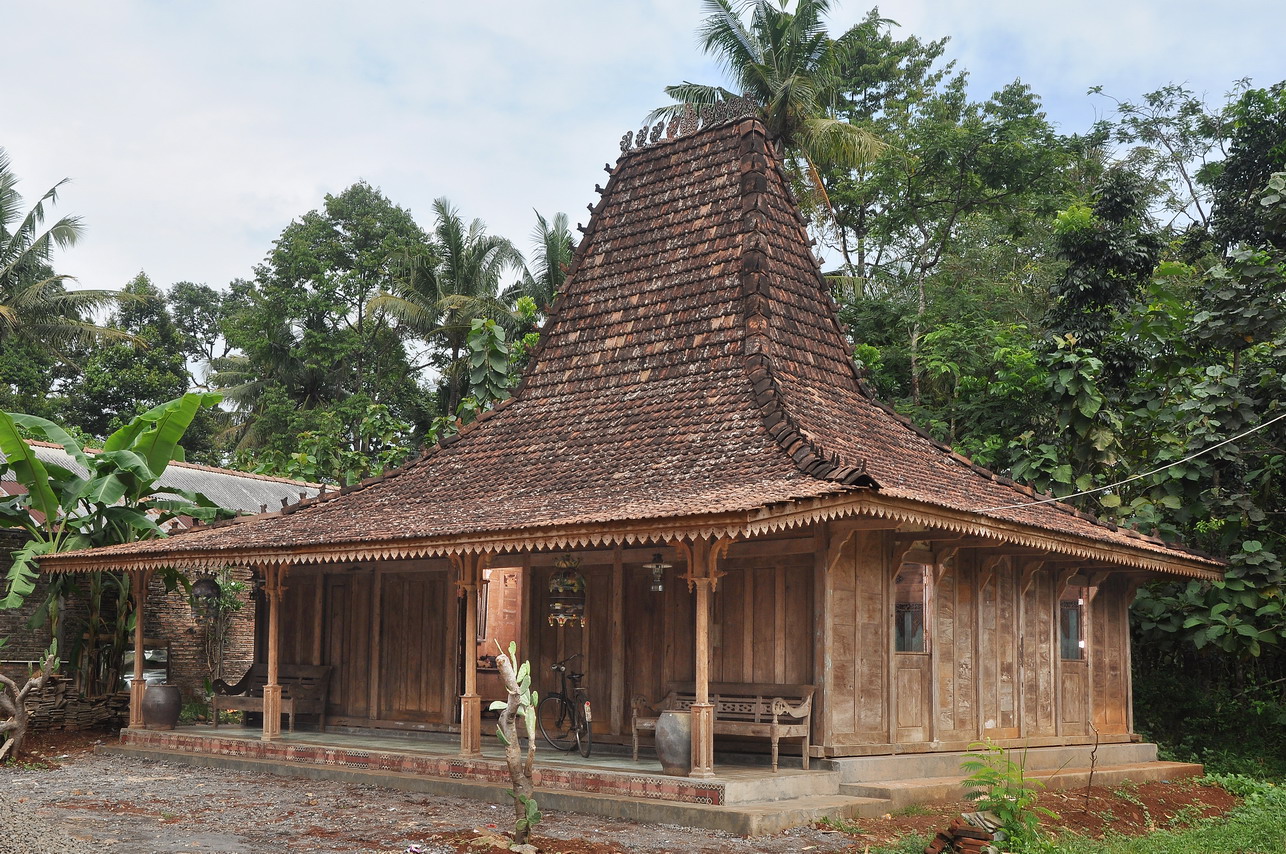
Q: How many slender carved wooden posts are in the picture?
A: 4